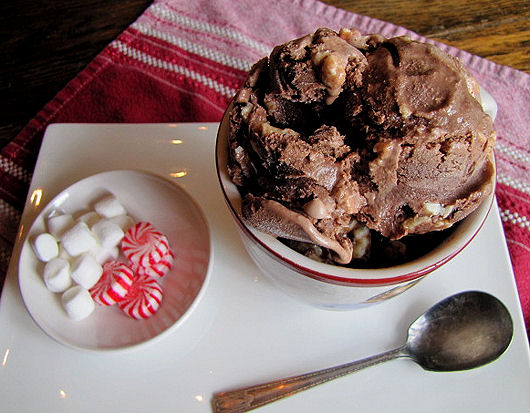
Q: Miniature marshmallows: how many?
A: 11